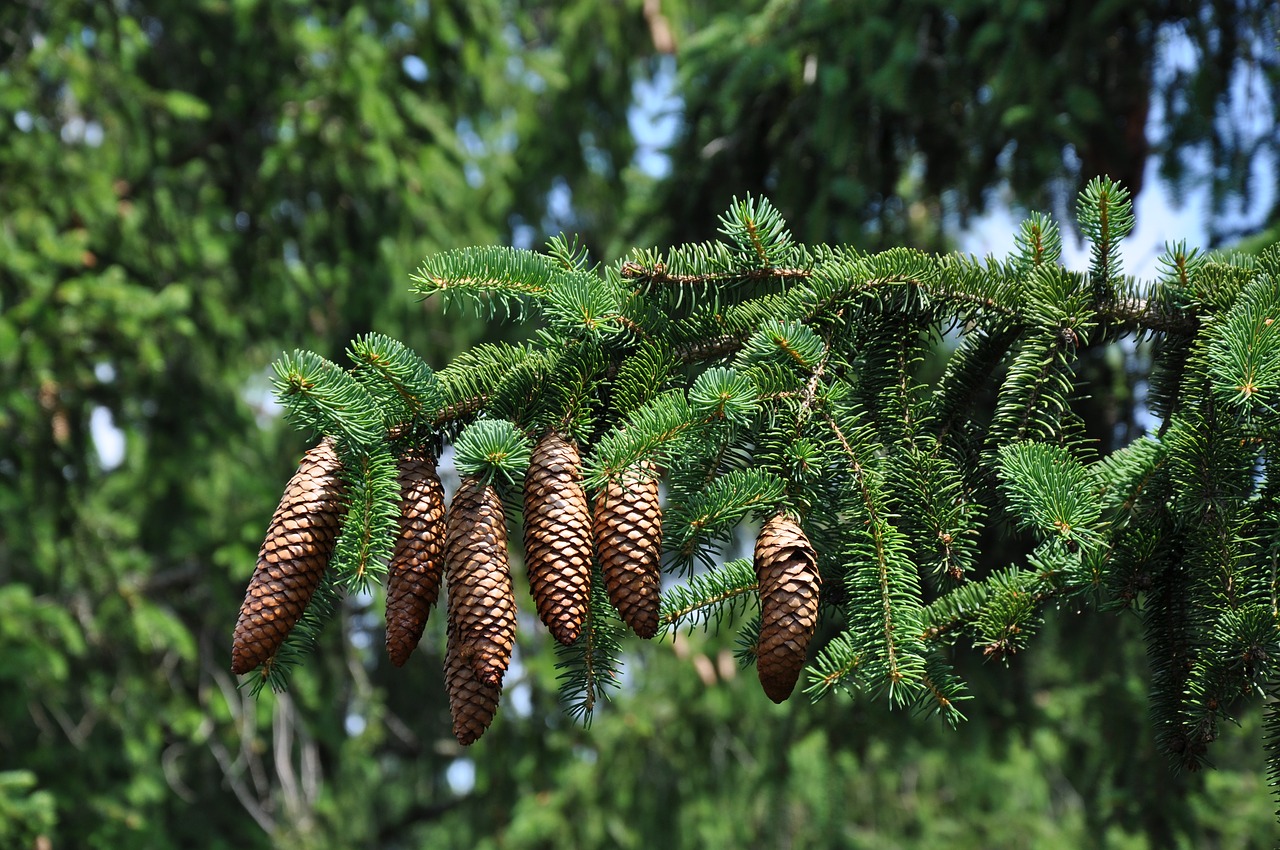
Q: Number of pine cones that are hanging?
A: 7